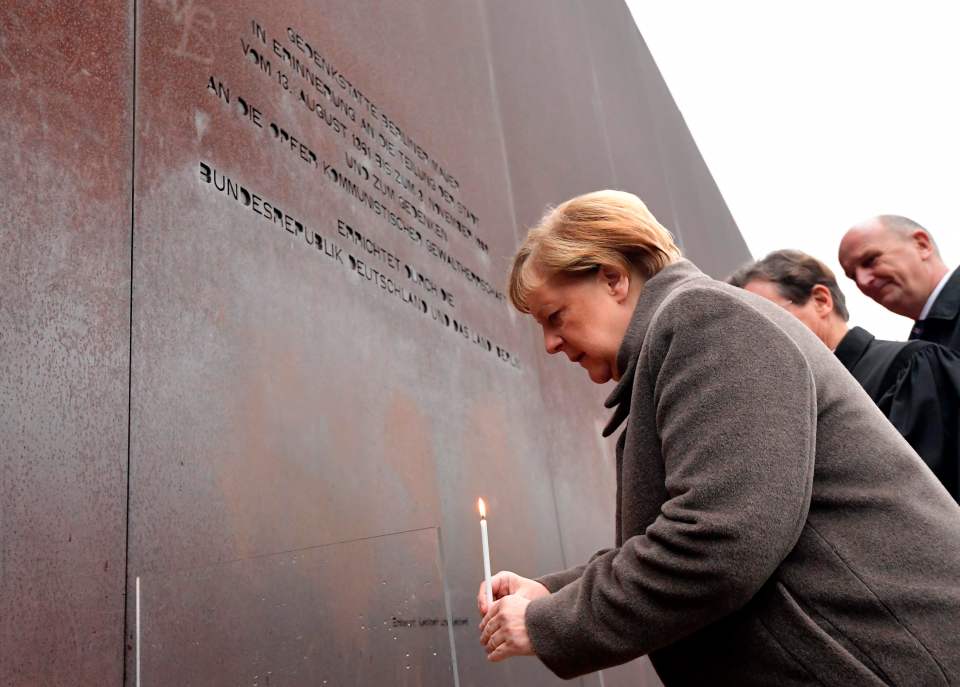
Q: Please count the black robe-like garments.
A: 1